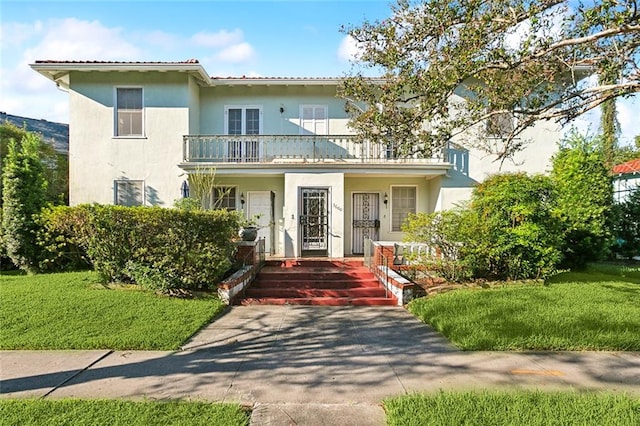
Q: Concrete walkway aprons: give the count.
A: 1